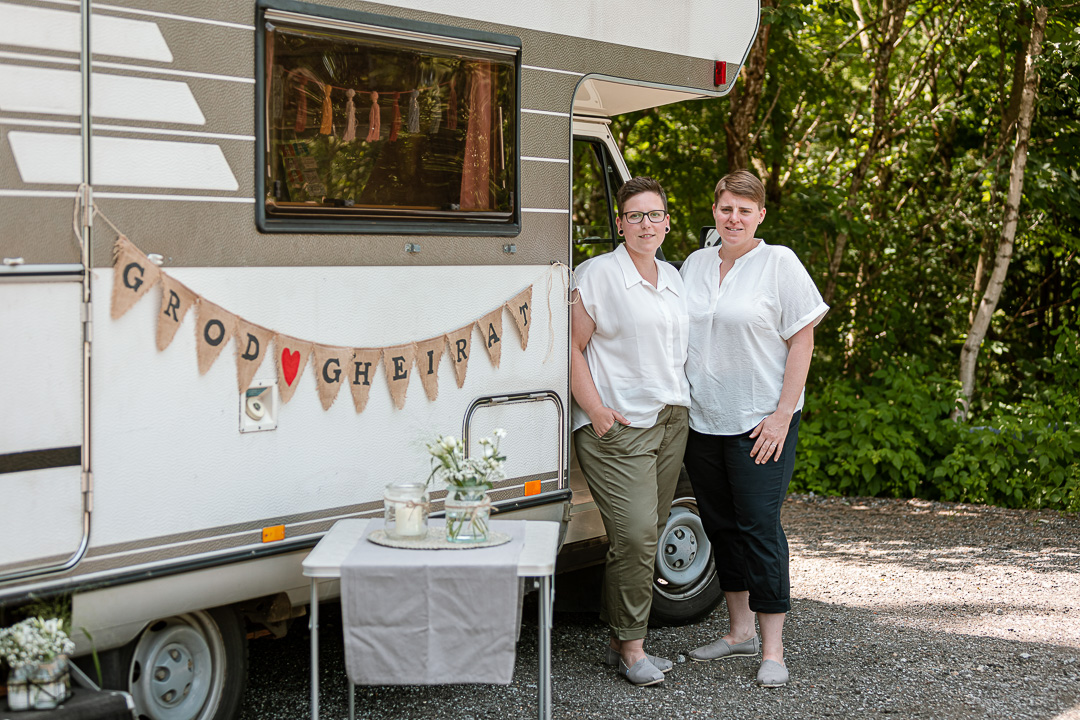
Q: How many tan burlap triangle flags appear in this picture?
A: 12